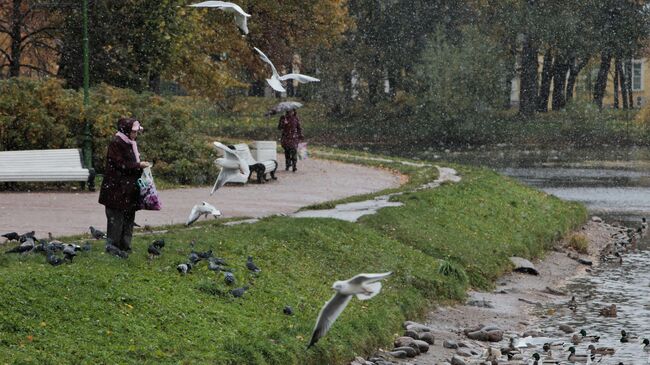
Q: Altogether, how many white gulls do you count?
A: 5